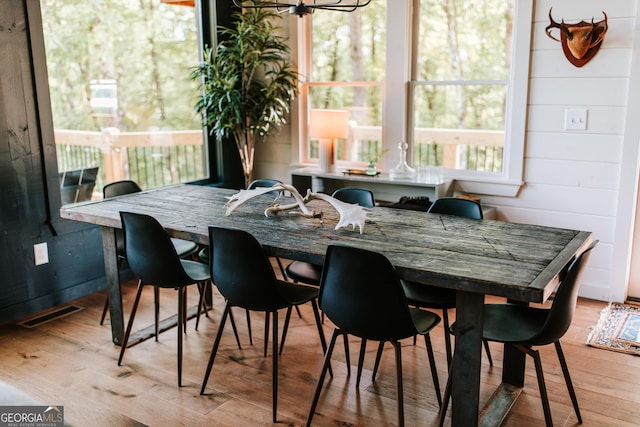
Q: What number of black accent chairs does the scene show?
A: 8